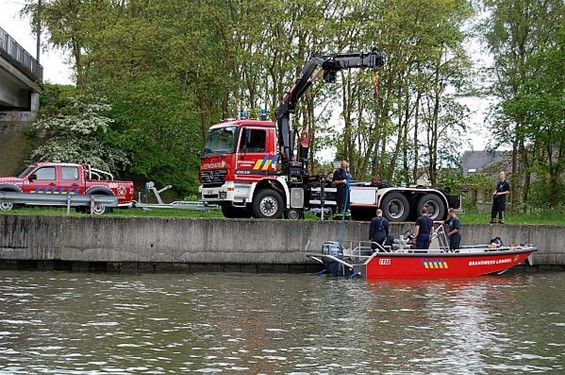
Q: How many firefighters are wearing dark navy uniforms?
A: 5